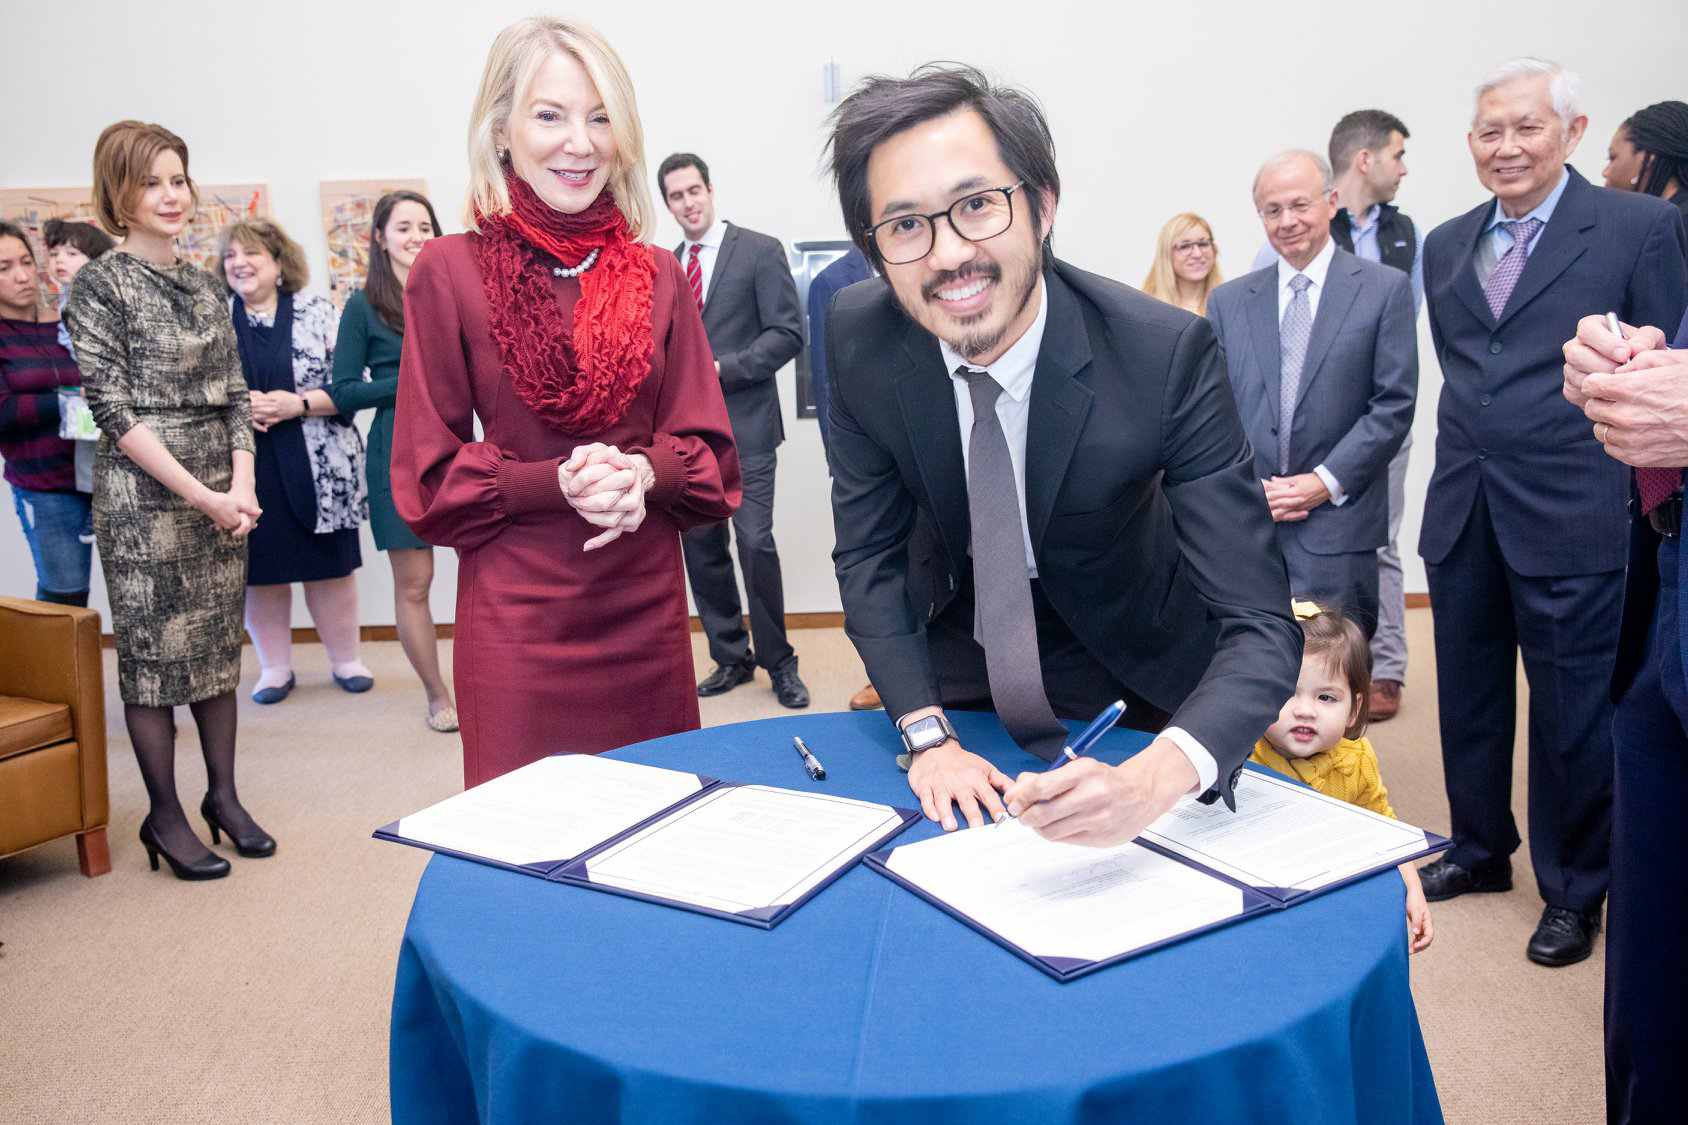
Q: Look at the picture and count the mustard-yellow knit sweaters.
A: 1